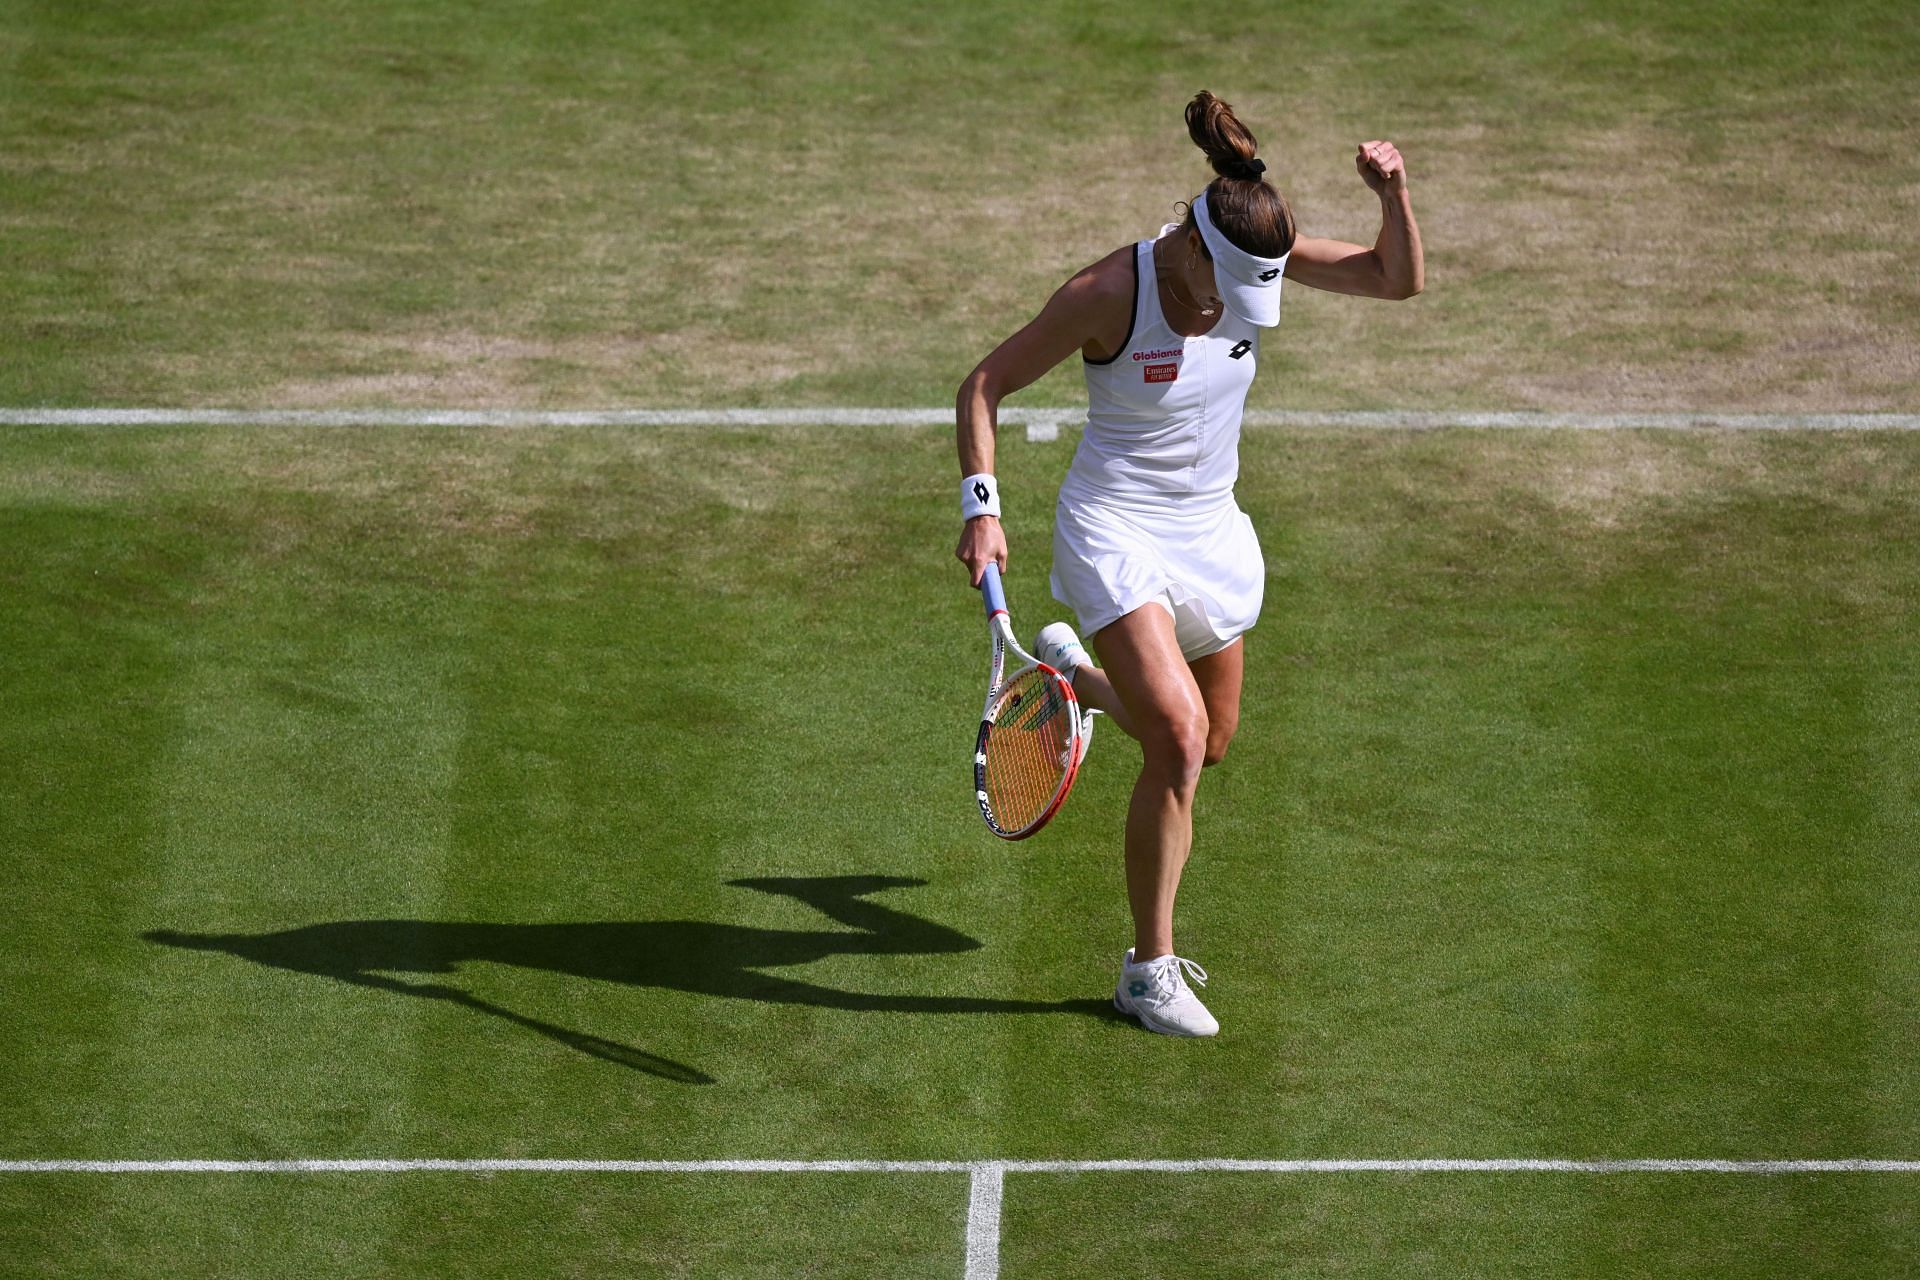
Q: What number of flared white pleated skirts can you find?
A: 1